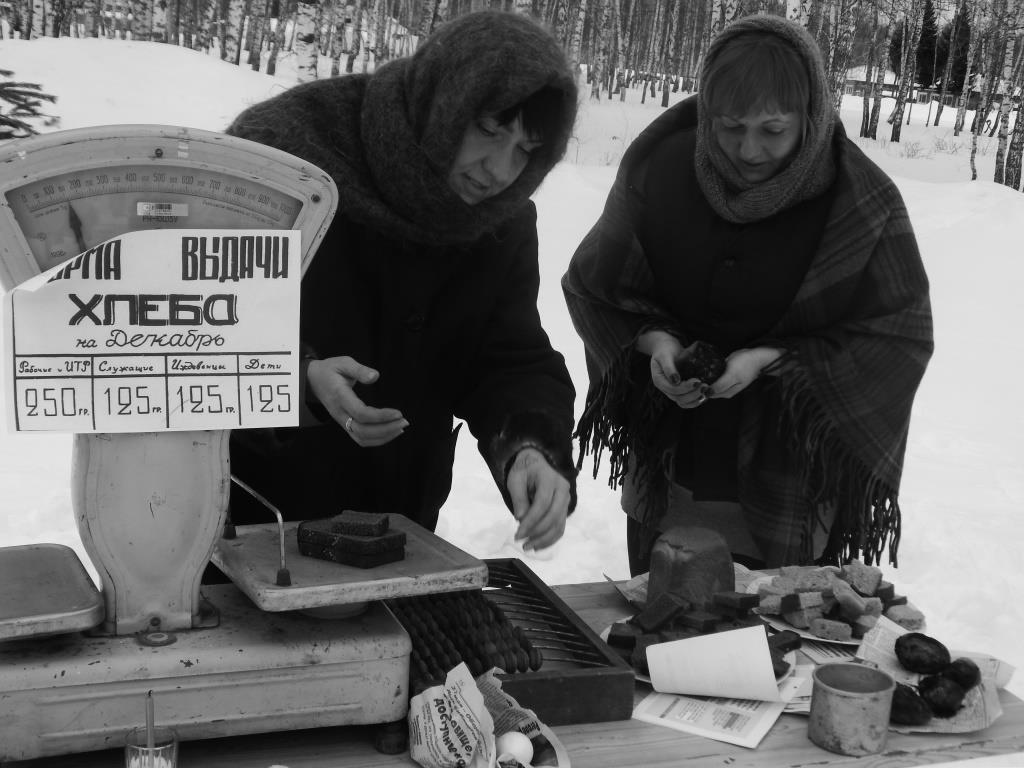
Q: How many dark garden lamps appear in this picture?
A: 0